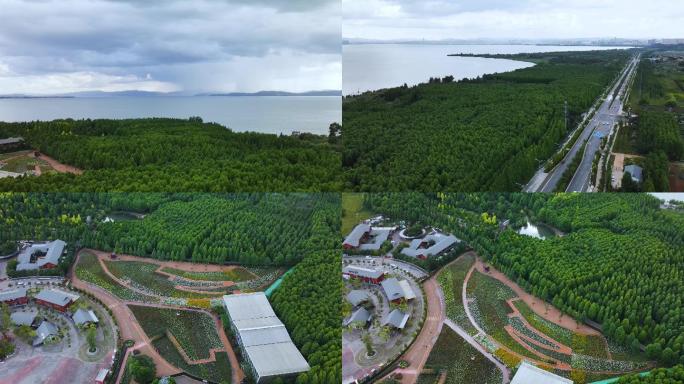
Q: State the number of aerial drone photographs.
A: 4